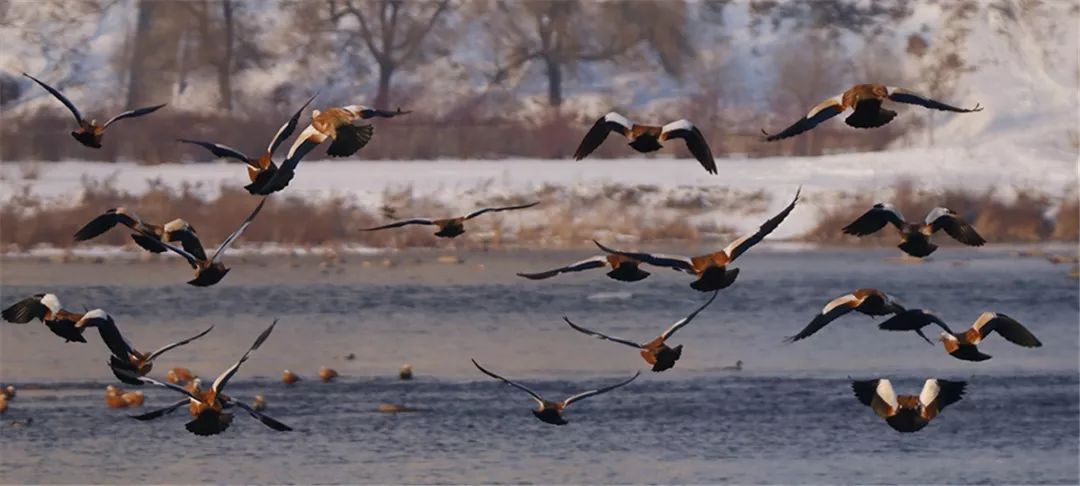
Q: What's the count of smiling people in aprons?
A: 0